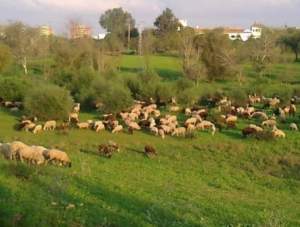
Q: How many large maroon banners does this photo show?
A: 0